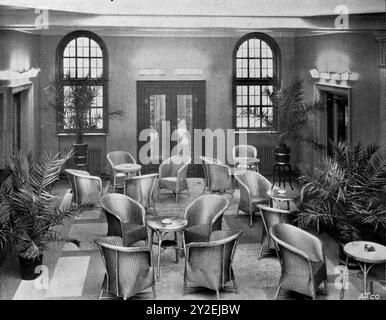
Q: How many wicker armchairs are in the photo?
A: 13